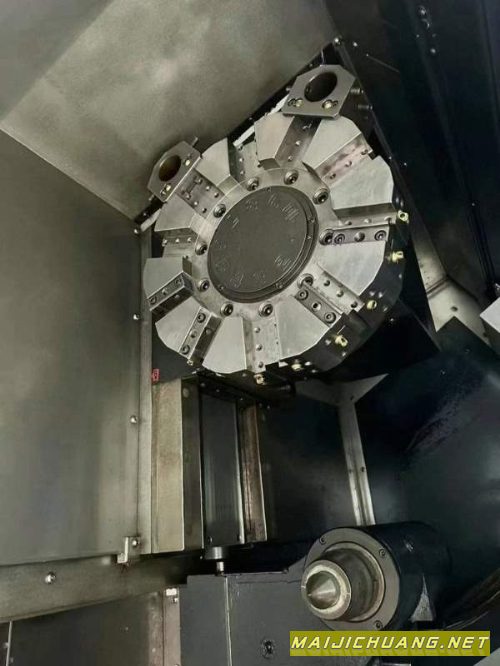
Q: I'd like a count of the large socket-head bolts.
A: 10